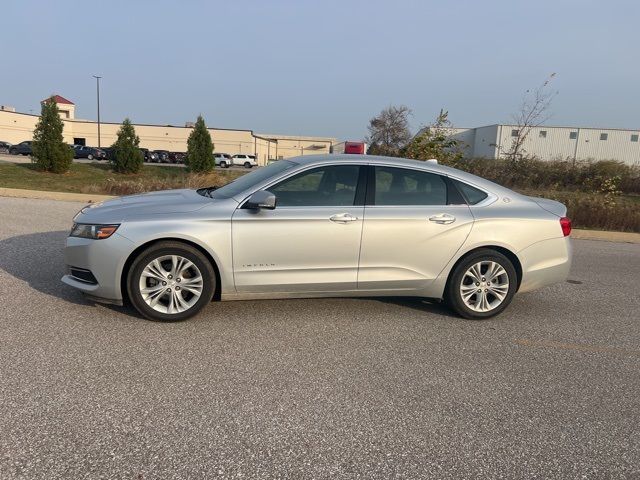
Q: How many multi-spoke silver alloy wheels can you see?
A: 2